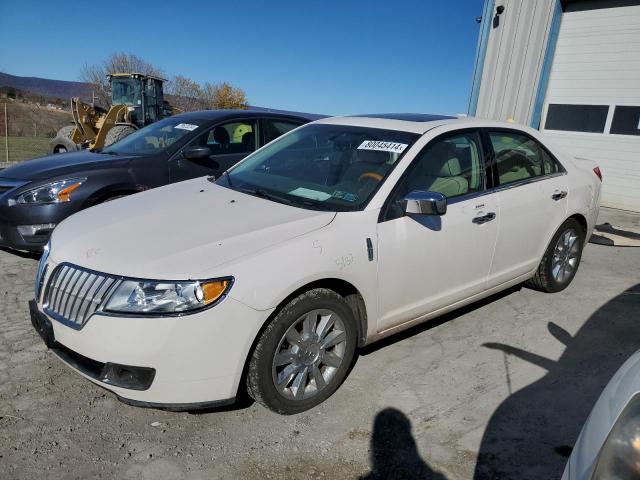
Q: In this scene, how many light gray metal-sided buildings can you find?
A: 1